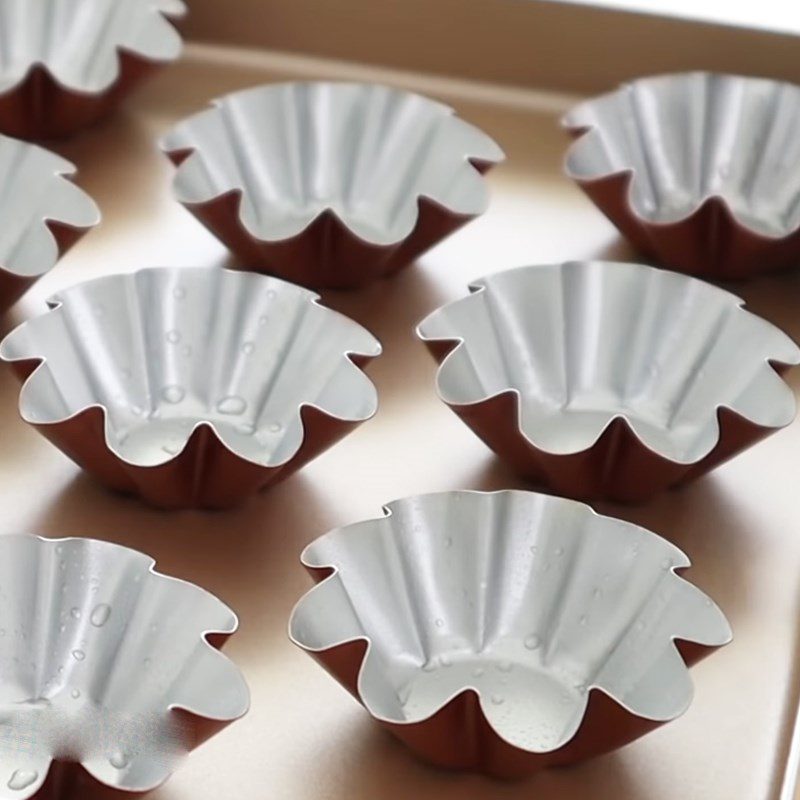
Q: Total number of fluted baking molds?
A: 8